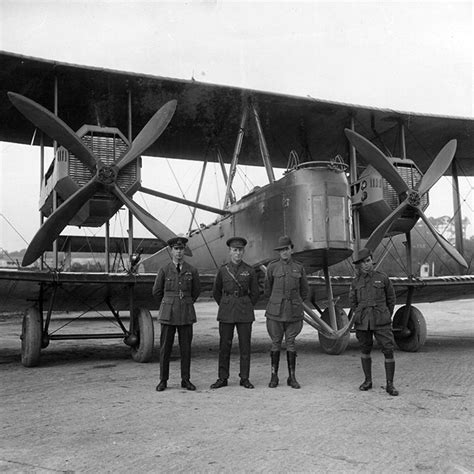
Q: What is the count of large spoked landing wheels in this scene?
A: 4